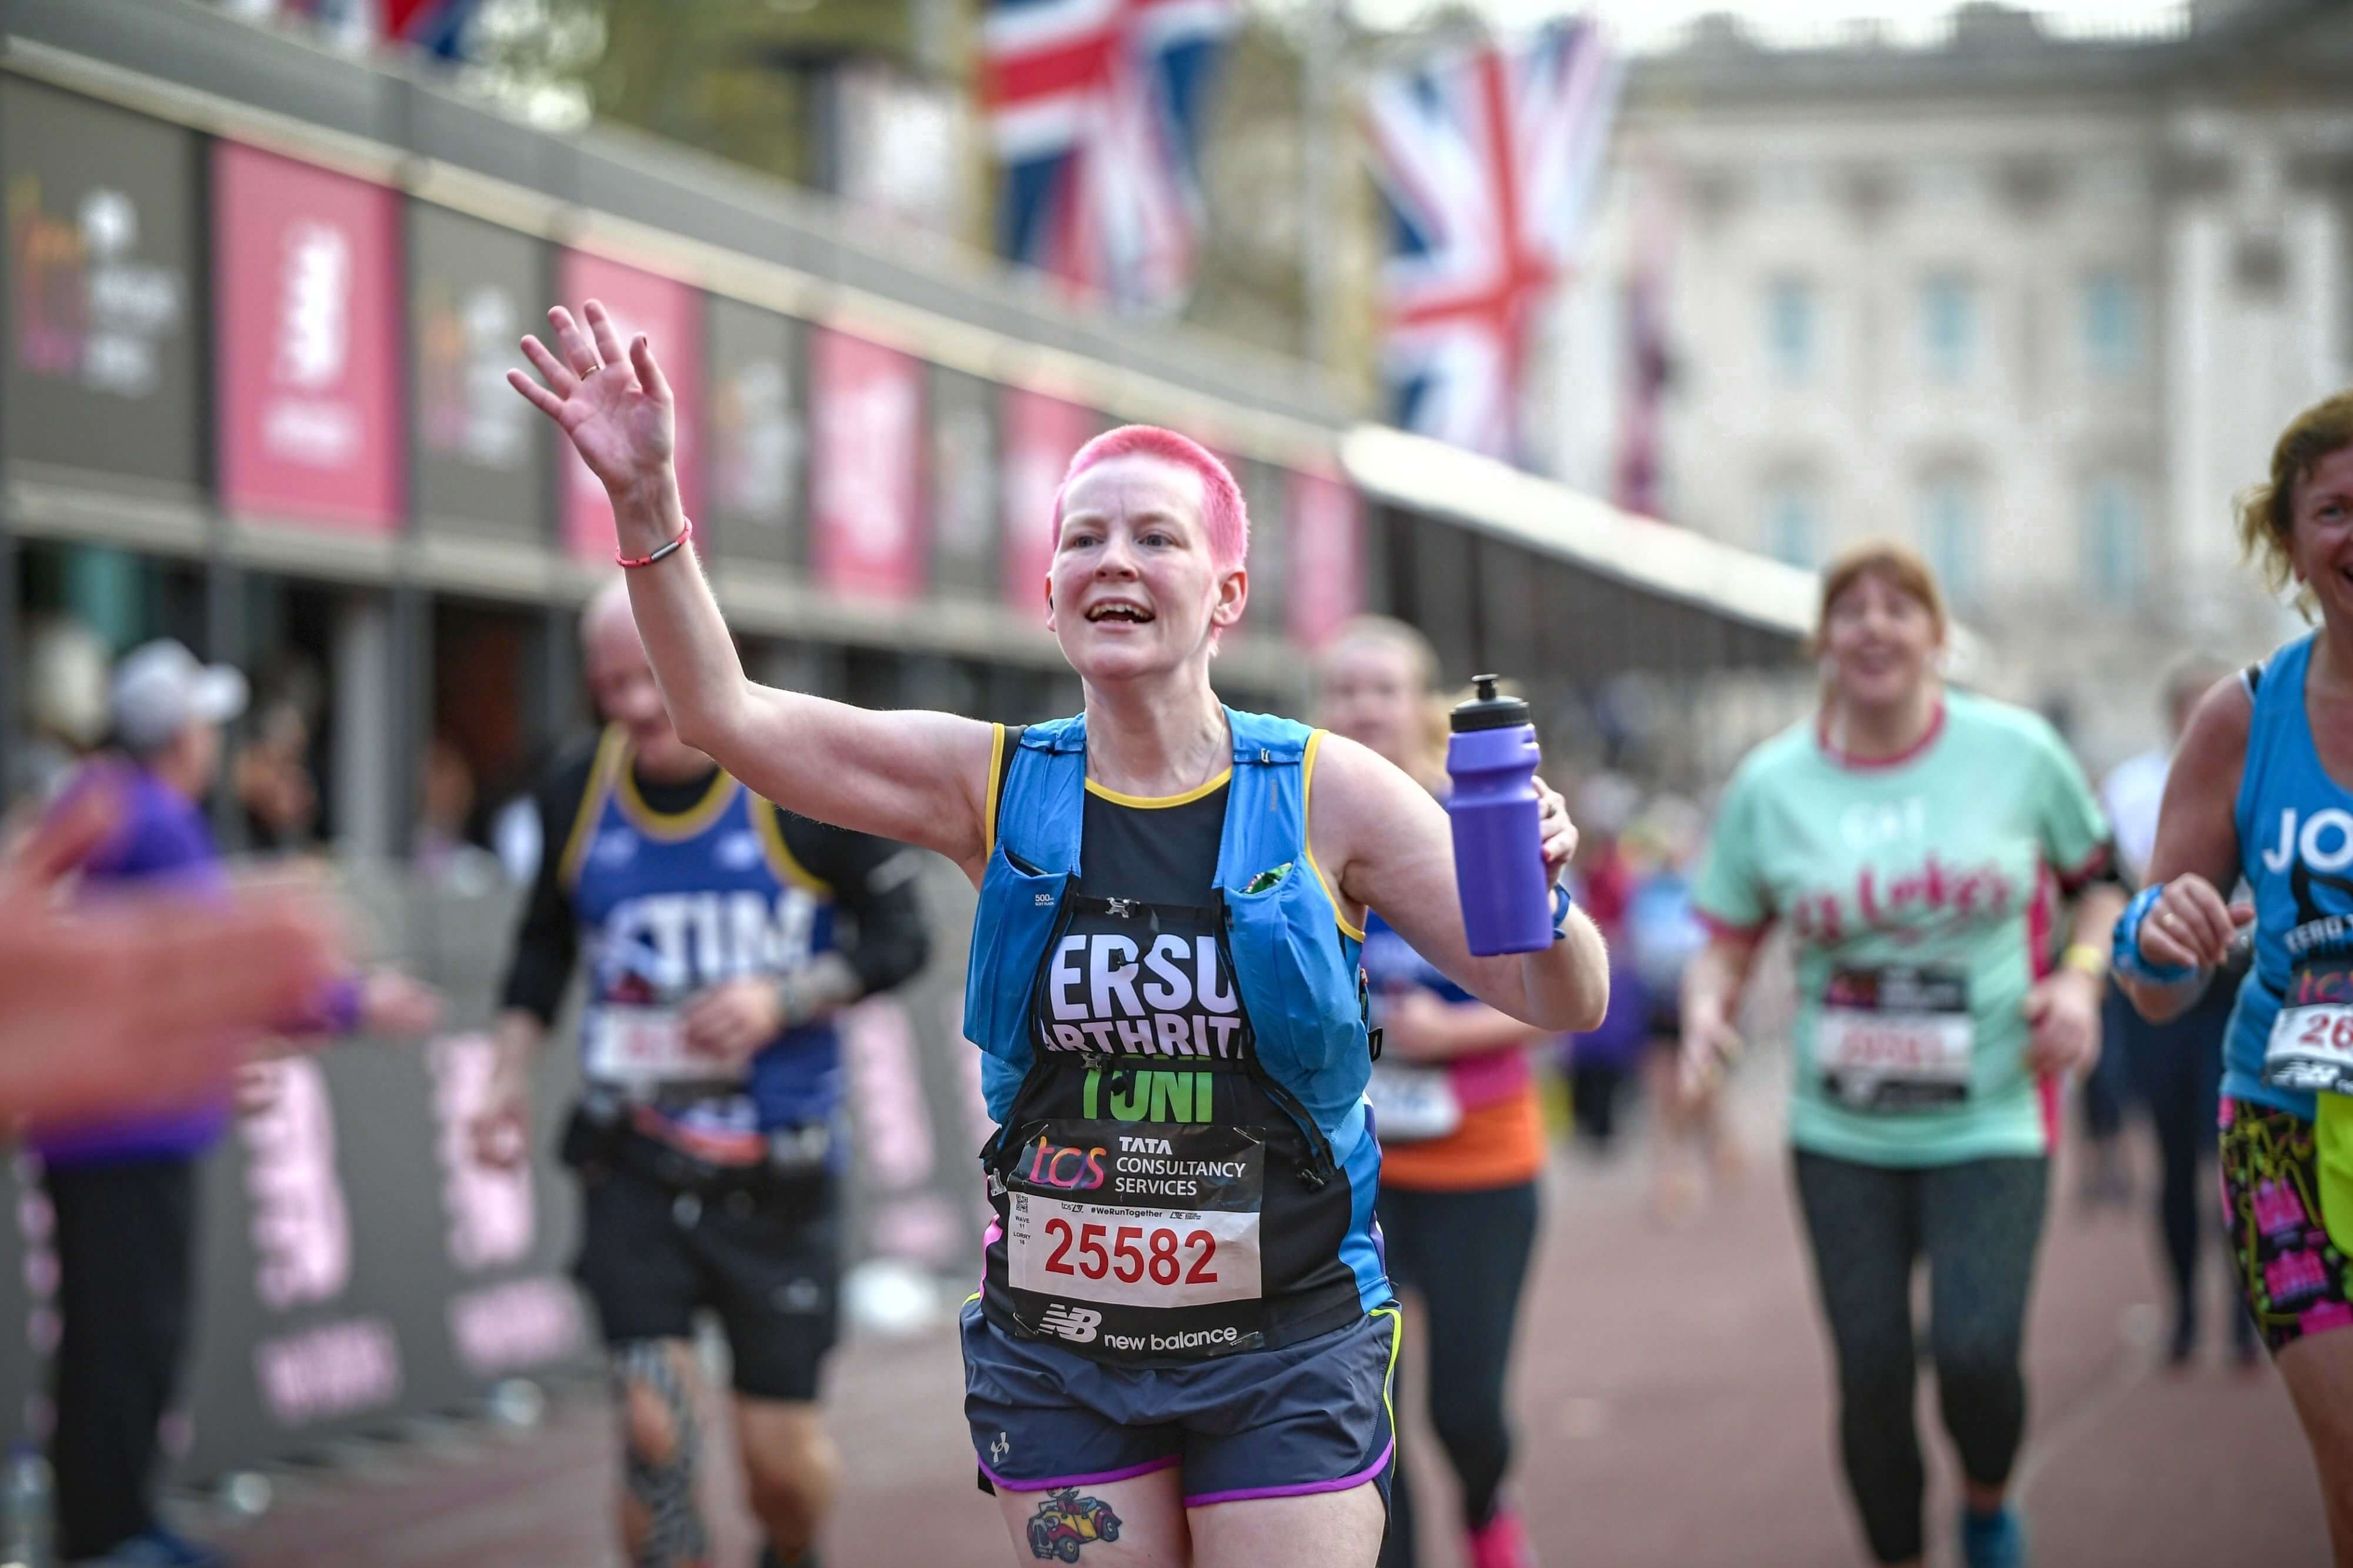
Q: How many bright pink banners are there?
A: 5